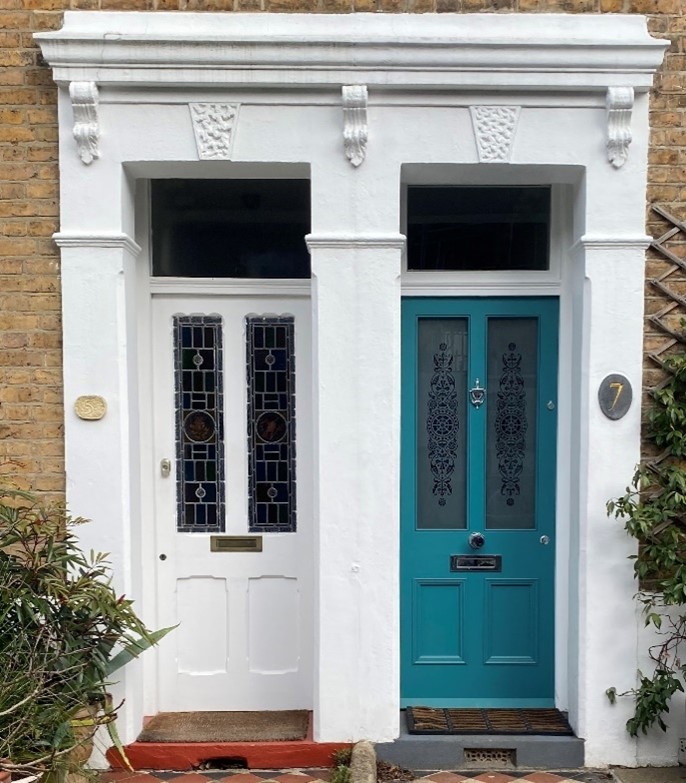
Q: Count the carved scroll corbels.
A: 3